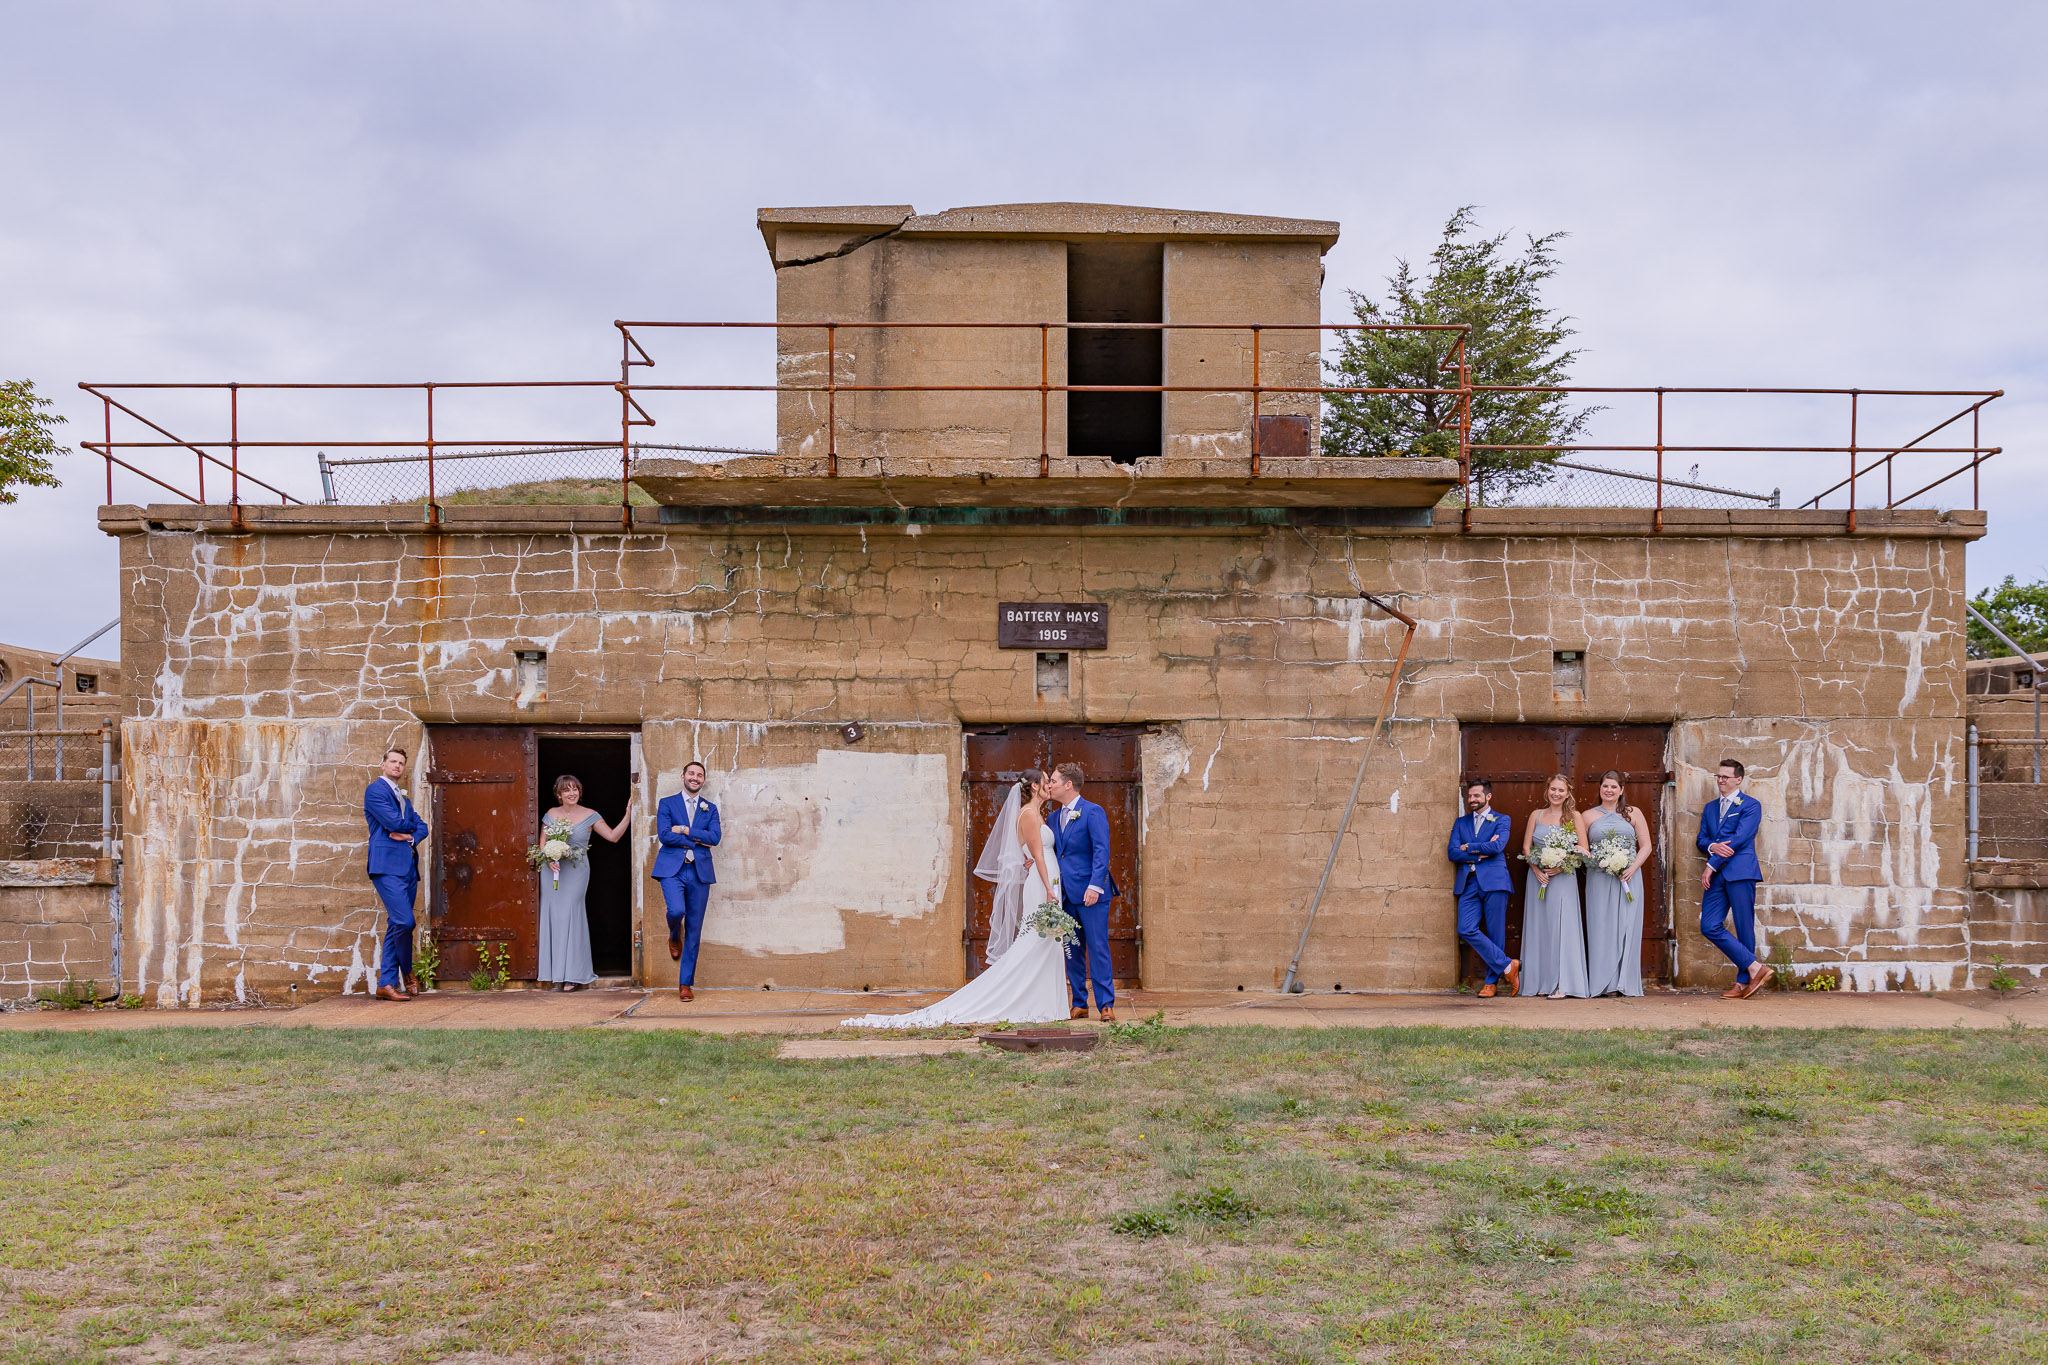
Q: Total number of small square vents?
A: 3